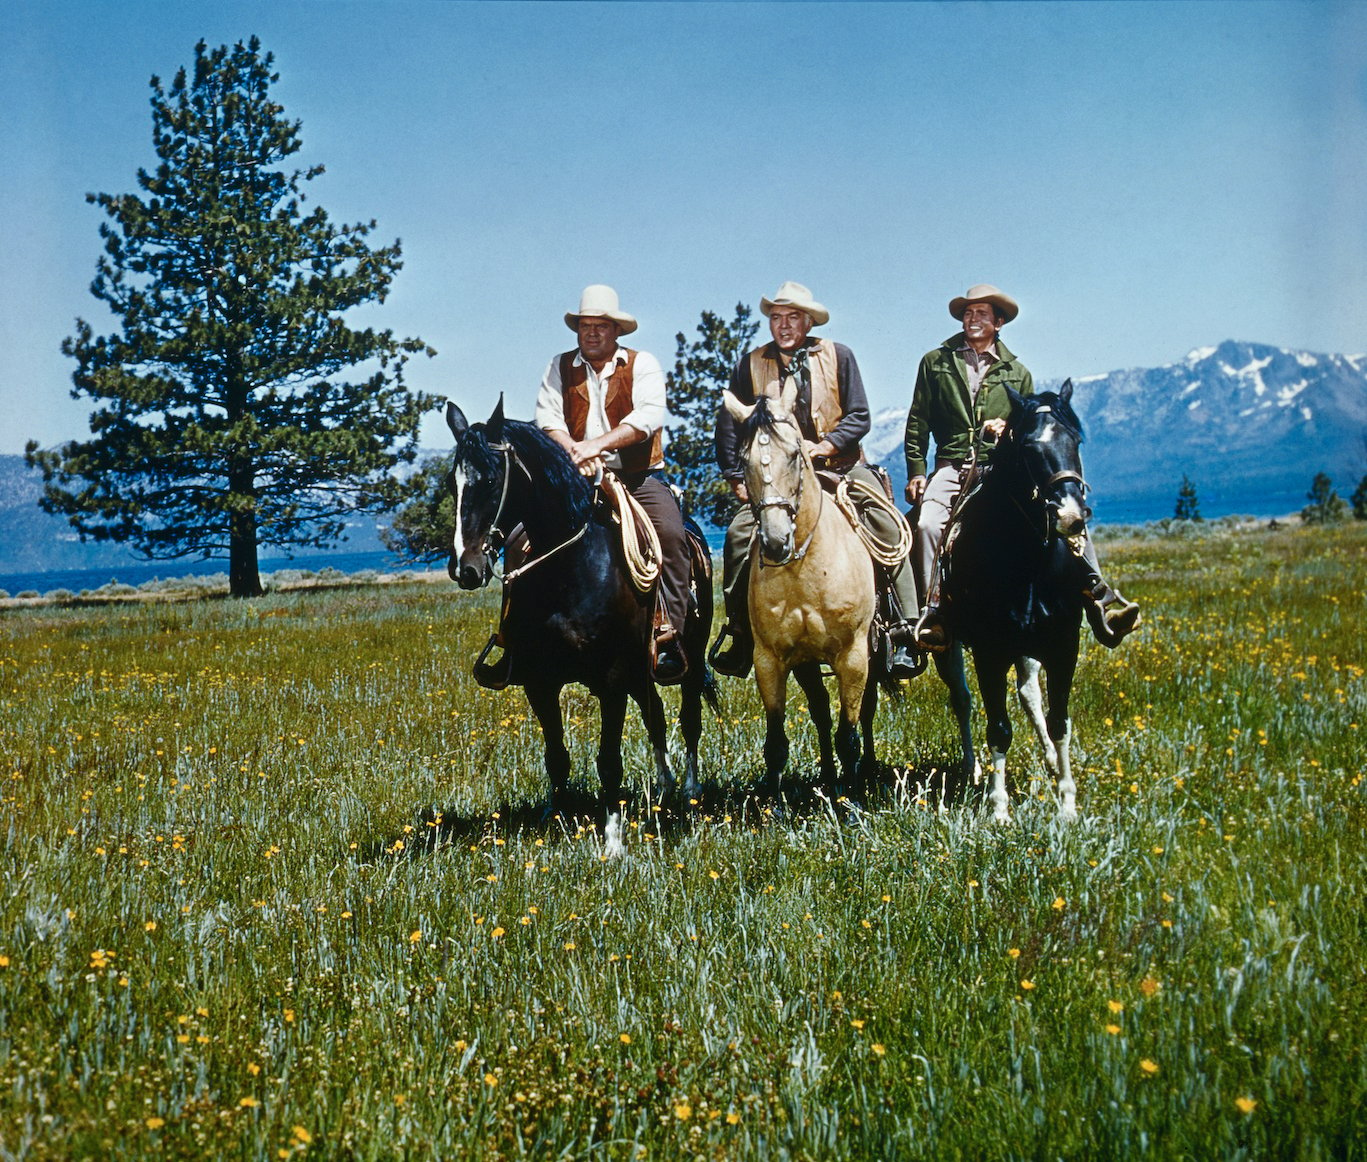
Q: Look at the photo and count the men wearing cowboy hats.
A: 3